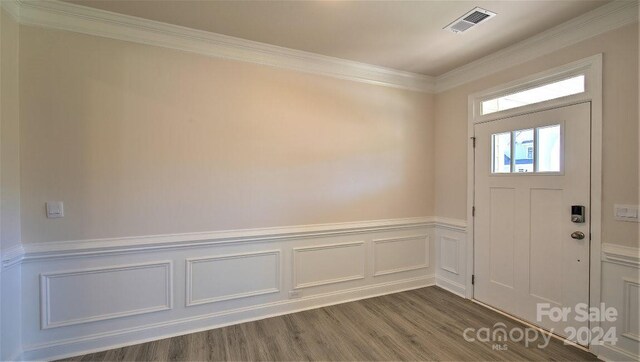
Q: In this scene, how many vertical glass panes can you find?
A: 3